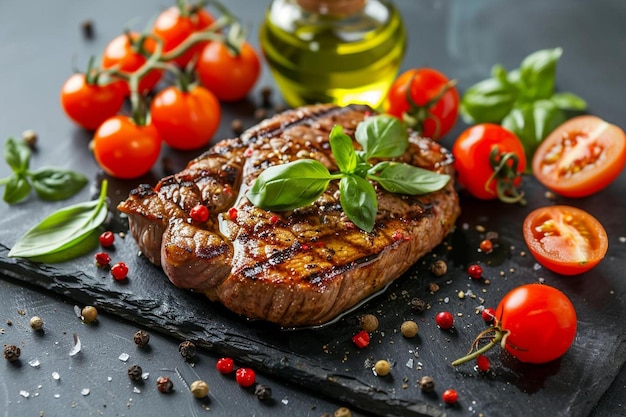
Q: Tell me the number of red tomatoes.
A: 11